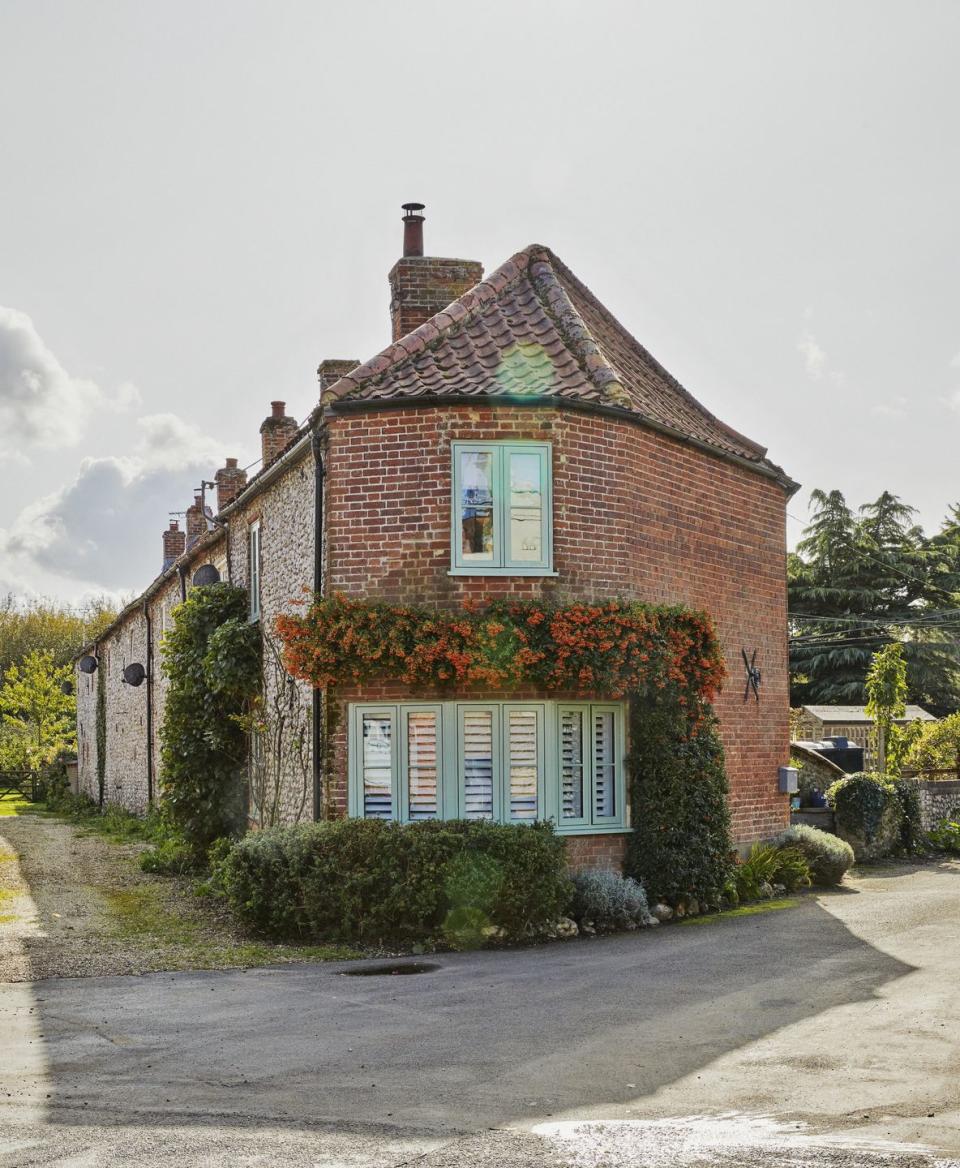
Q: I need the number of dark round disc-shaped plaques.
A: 4